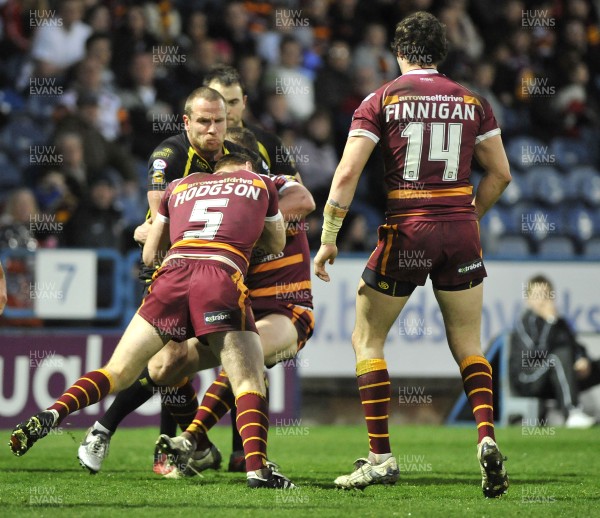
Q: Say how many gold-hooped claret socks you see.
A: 6